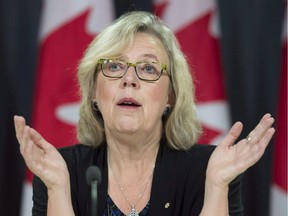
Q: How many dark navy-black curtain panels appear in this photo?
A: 3